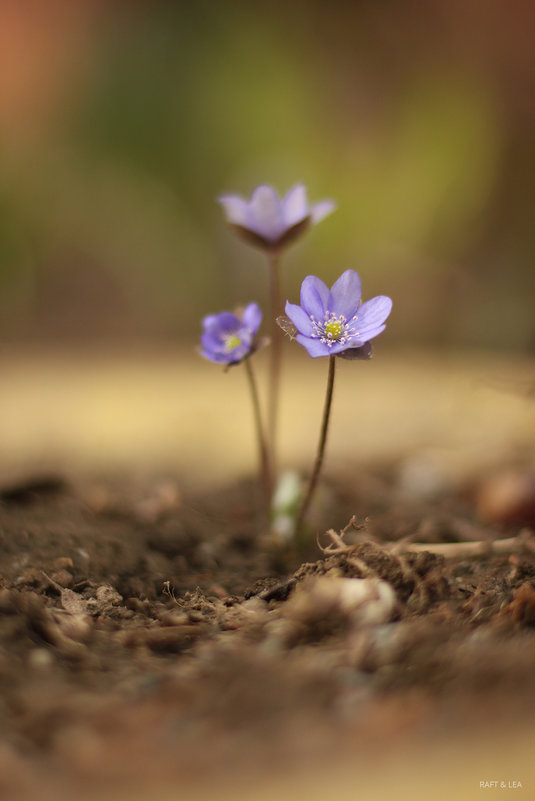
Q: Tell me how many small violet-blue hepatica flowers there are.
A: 3